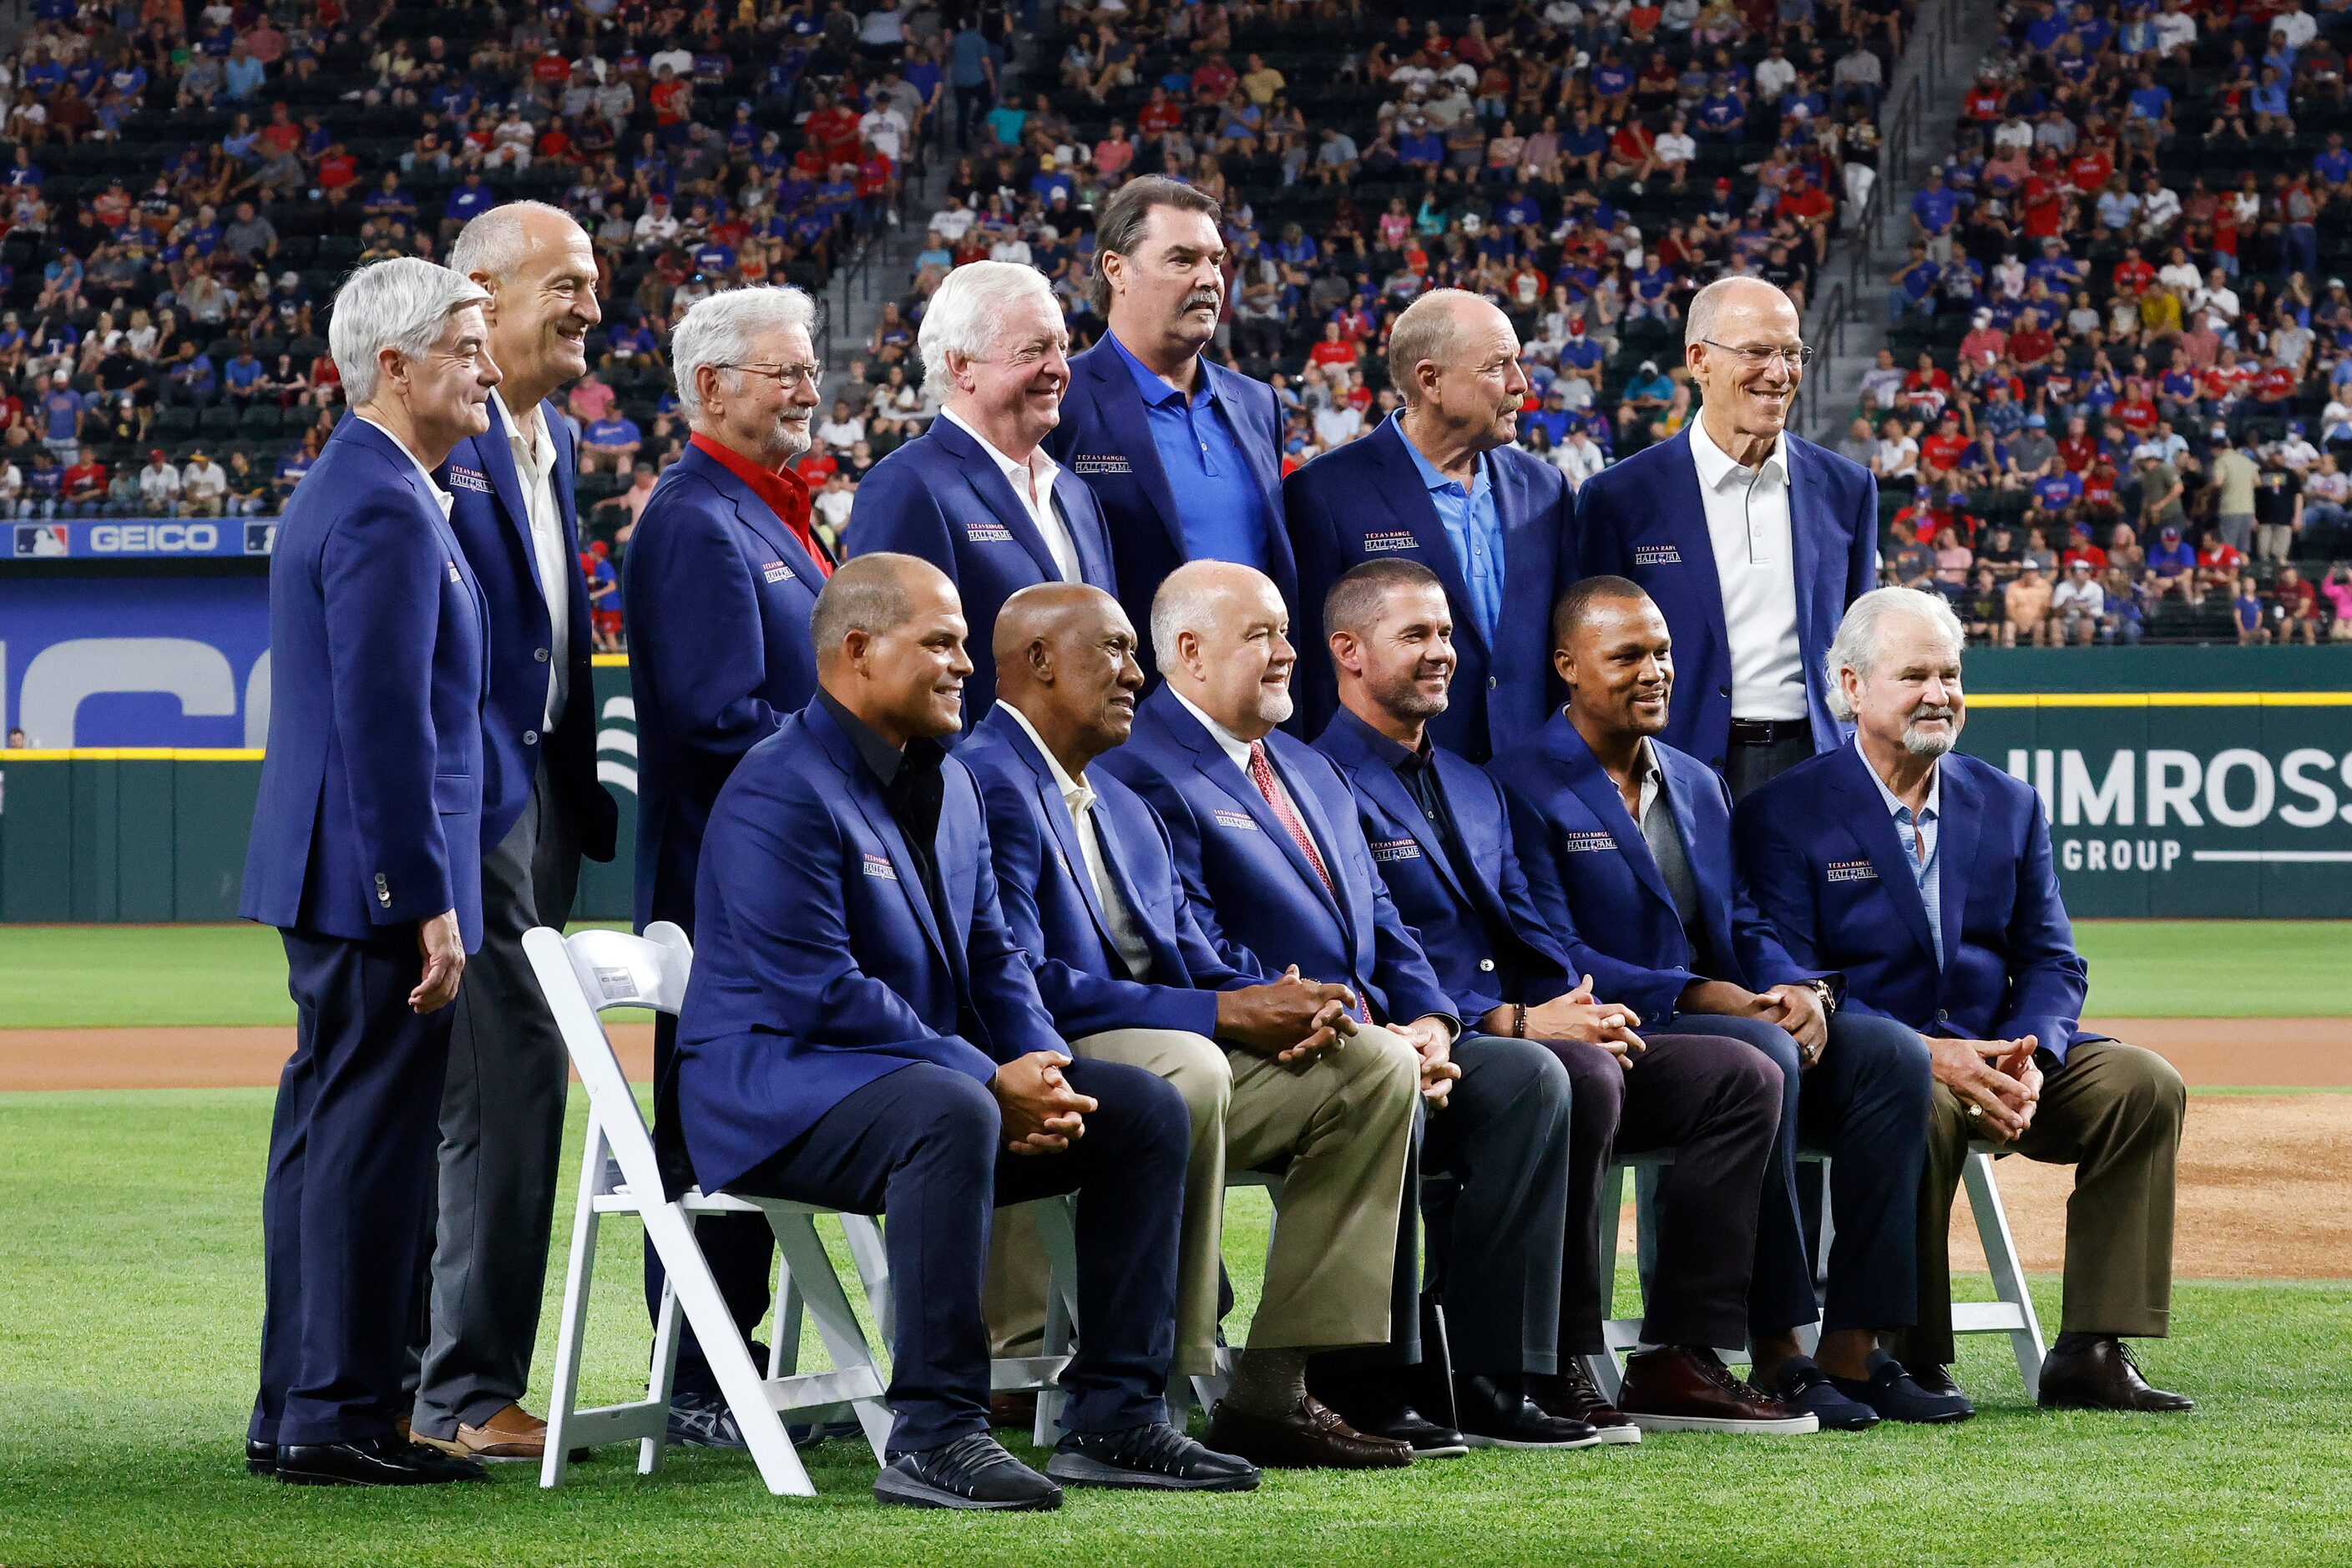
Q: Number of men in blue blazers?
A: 13